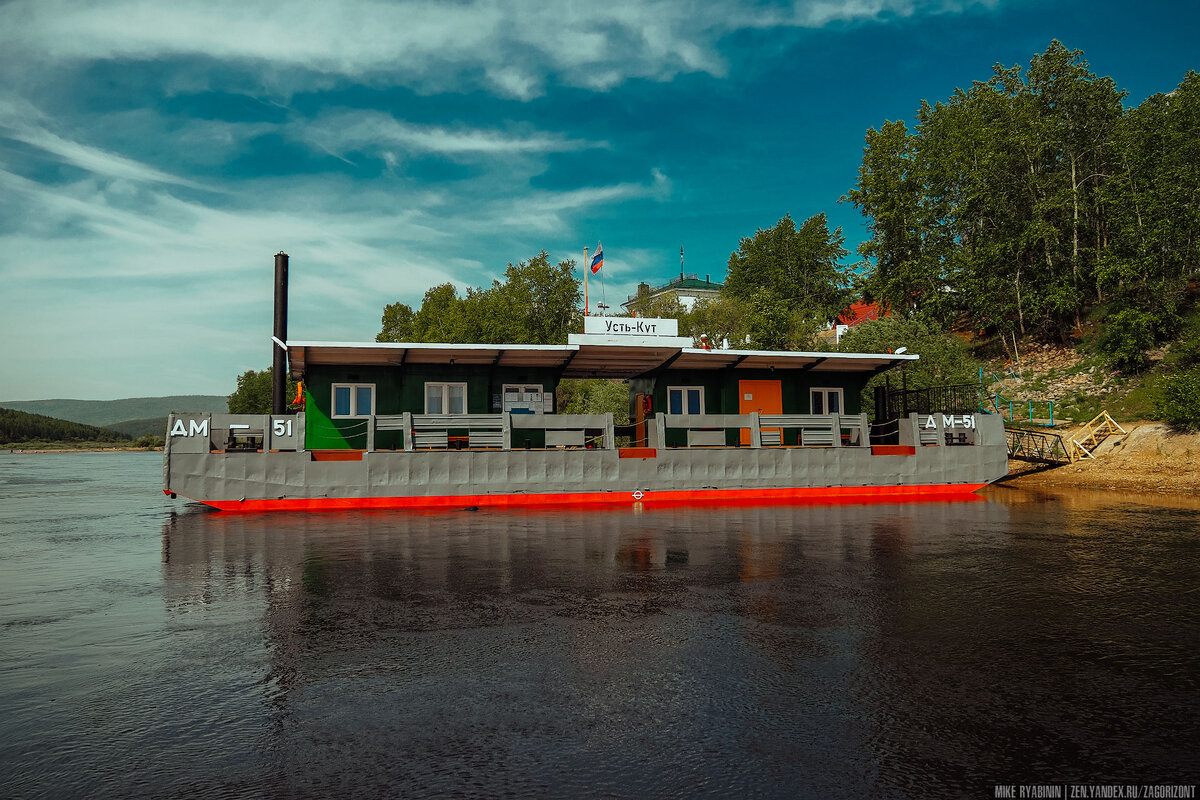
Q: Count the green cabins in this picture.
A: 2